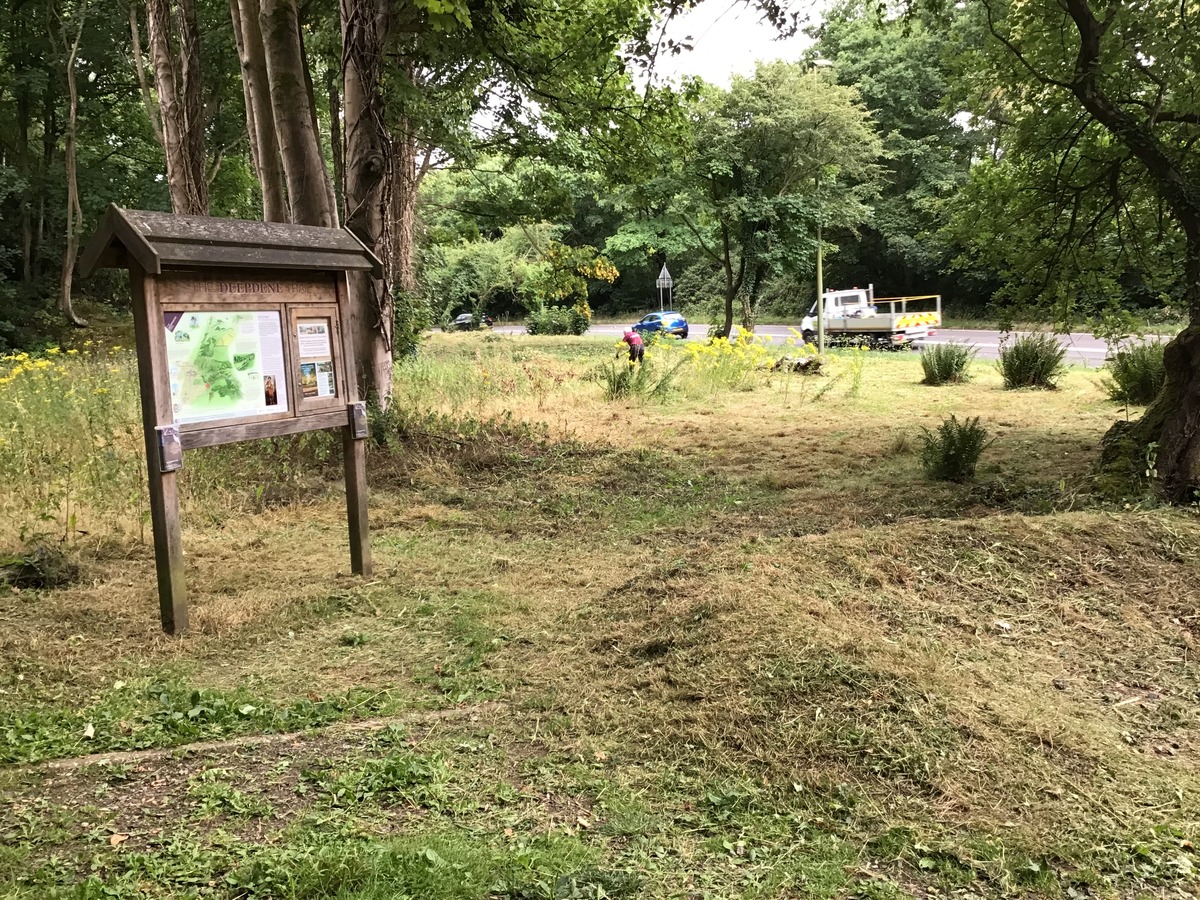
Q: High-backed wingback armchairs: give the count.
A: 0